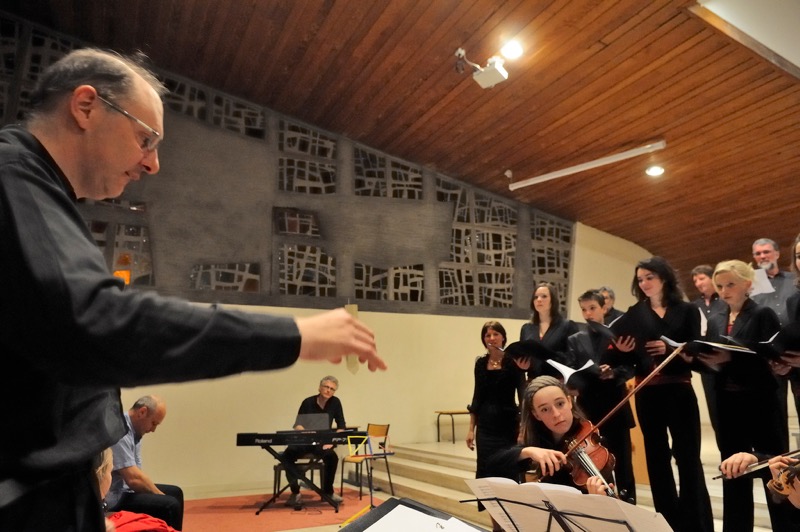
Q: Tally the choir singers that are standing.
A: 9